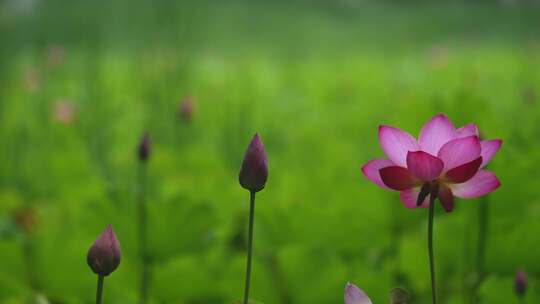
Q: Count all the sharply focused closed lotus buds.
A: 2